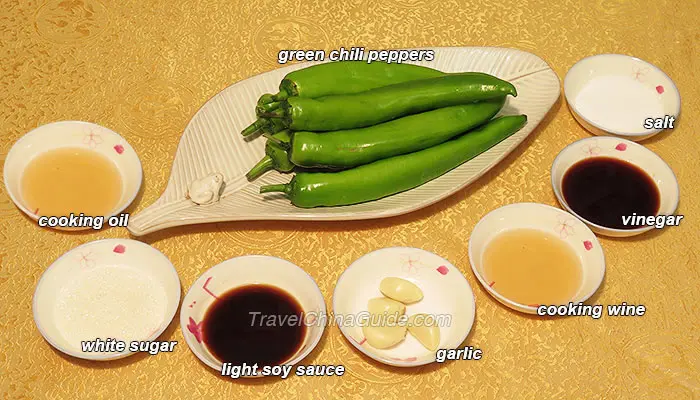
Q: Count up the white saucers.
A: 7